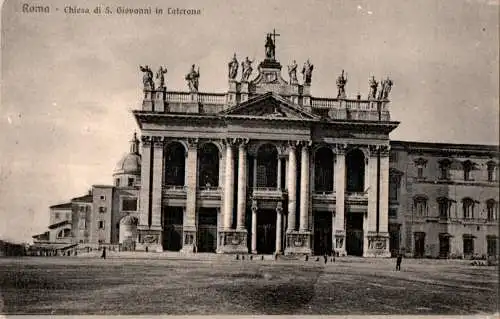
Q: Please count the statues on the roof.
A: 11